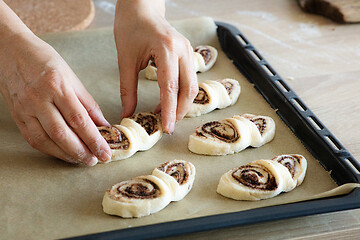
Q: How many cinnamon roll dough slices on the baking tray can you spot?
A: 6